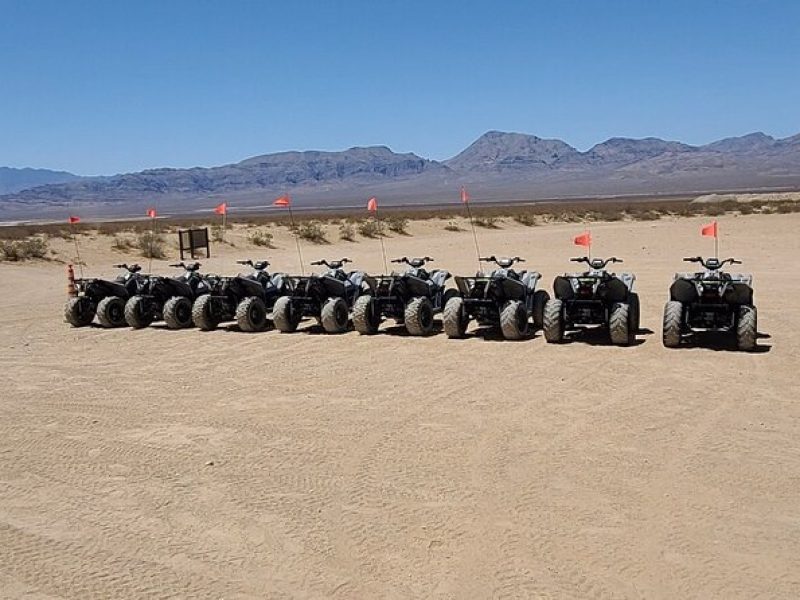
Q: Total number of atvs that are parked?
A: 8